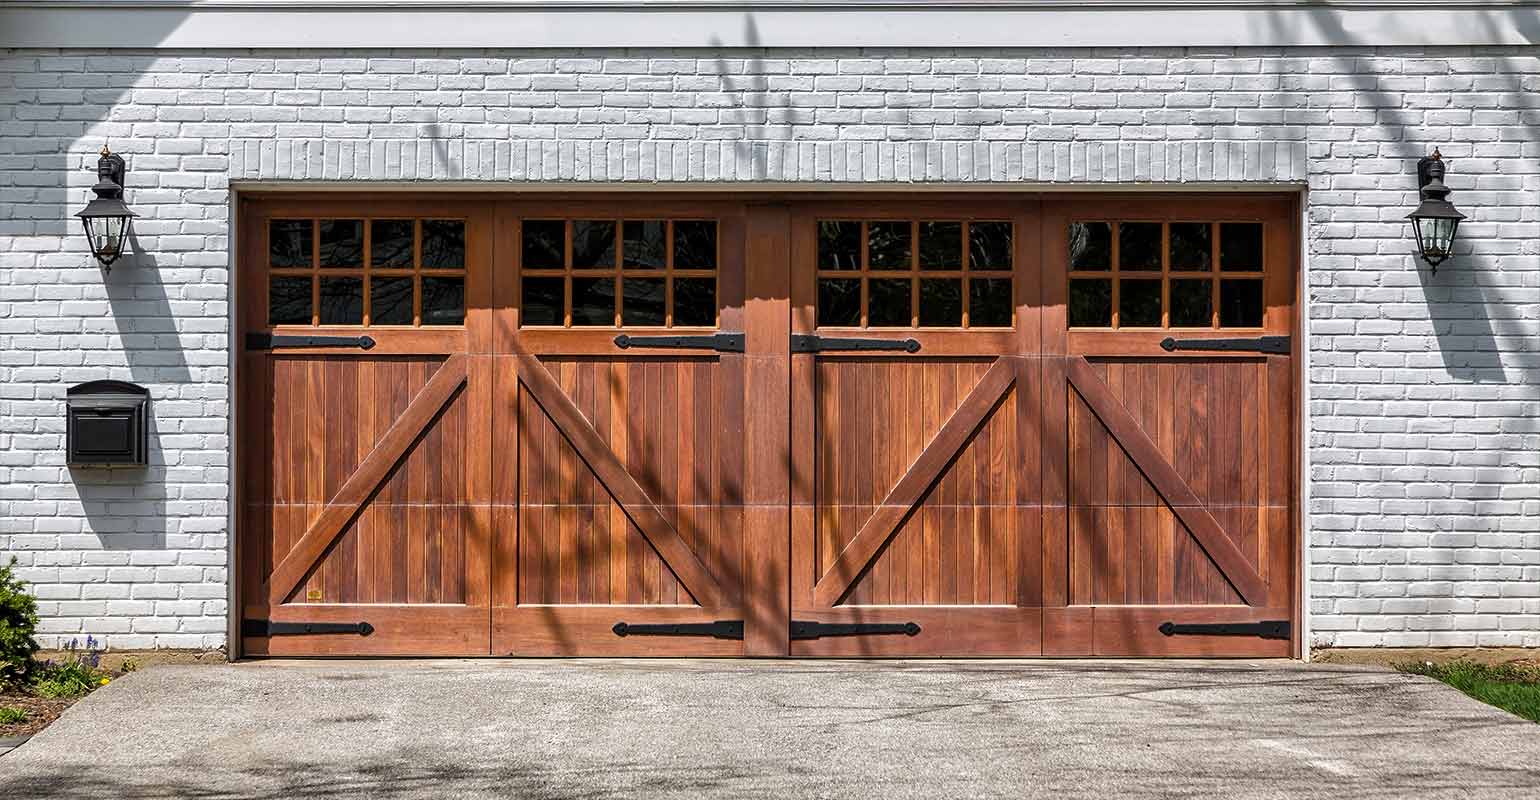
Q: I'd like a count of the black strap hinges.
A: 8